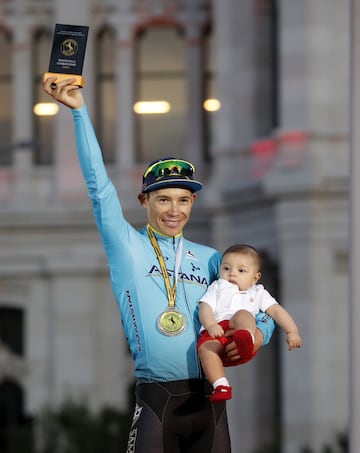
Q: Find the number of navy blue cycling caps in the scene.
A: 1